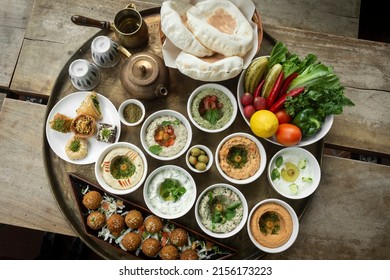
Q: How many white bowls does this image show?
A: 11